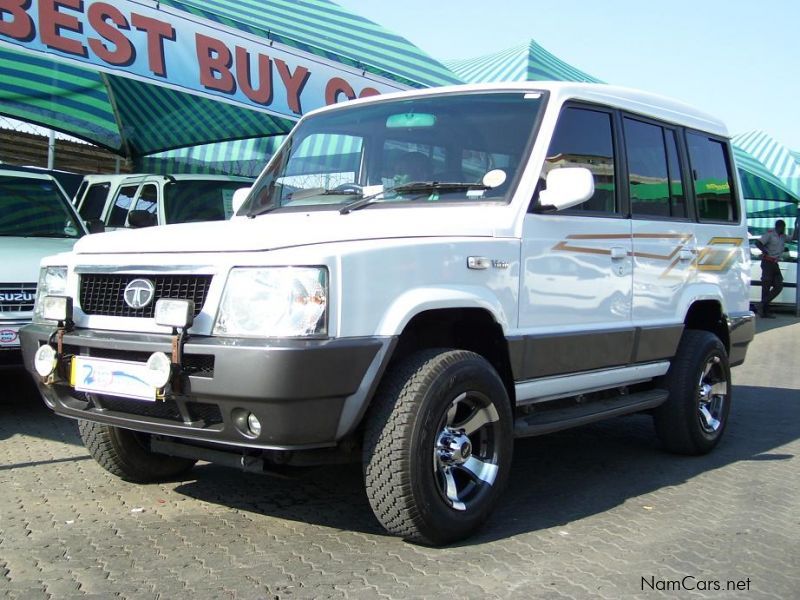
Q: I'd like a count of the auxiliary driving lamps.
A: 4